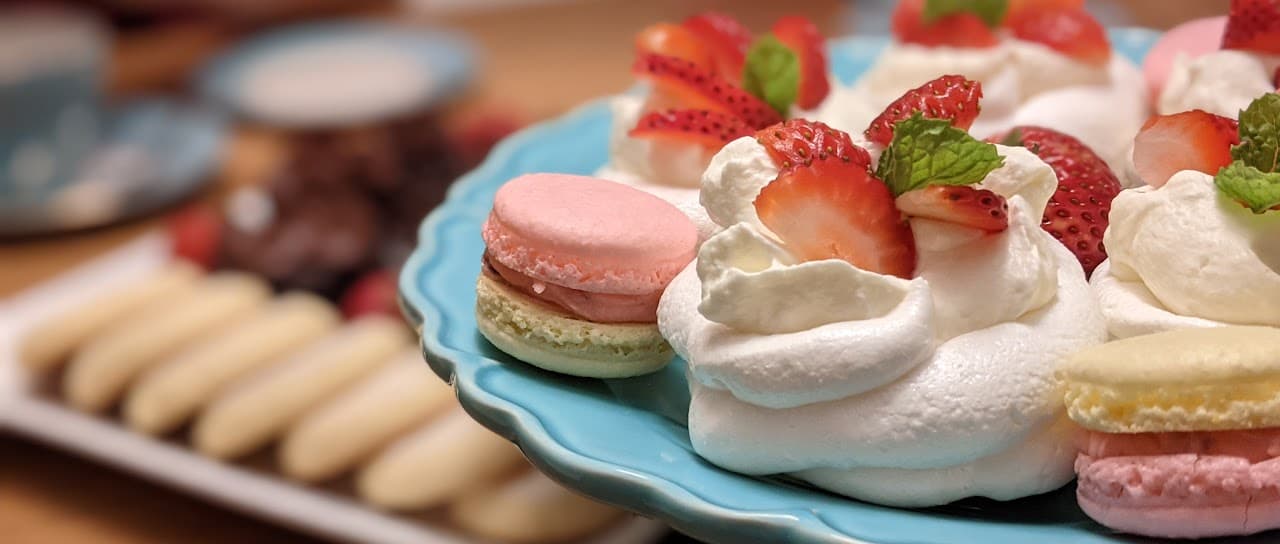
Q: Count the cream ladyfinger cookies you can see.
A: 7